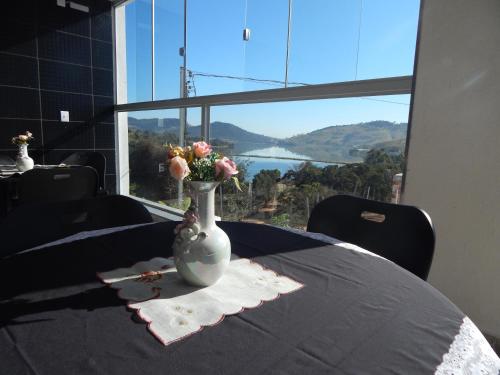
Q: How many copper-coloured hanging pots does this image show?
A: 0